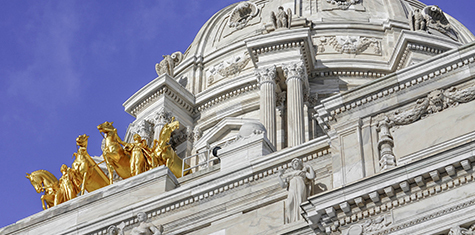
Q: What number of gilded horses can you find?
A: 4